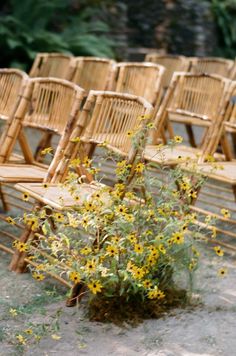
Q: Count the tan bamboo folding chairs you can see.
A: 10